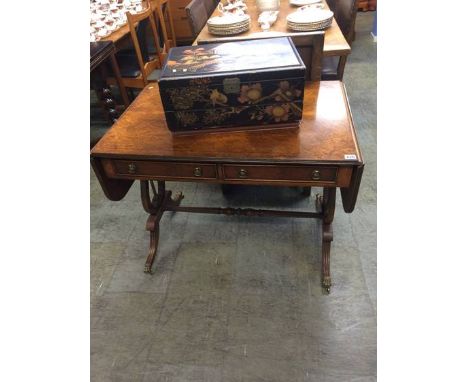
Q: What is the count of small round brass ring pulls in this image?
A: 4